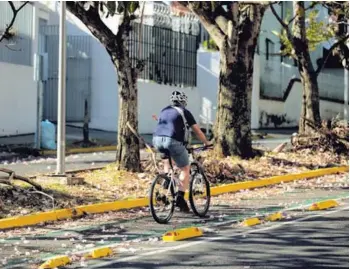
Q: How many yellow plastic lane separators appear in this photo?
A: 6